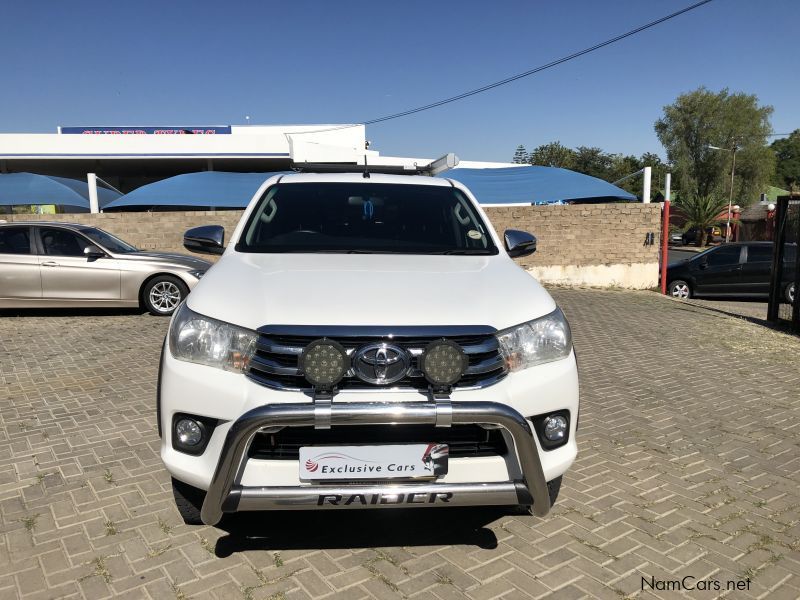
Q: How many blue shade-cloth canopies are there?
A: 3